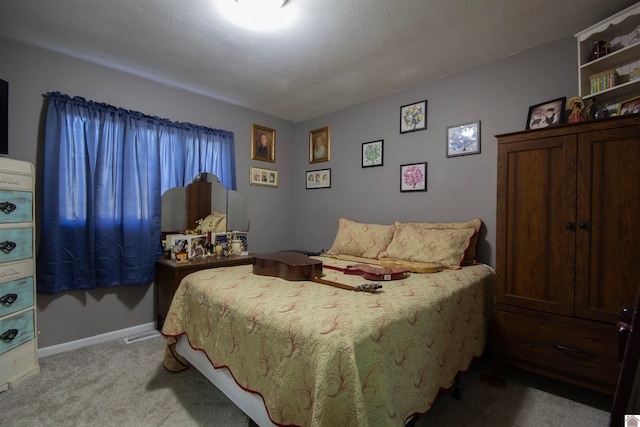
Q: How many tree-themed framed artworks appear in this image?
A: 4